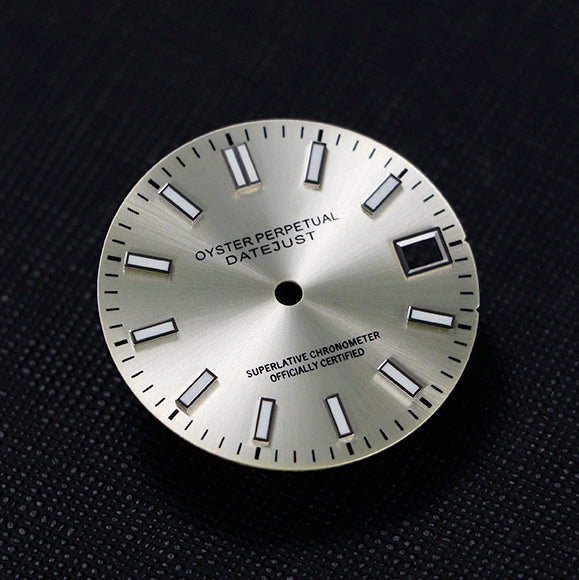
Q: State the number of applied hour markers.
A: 11